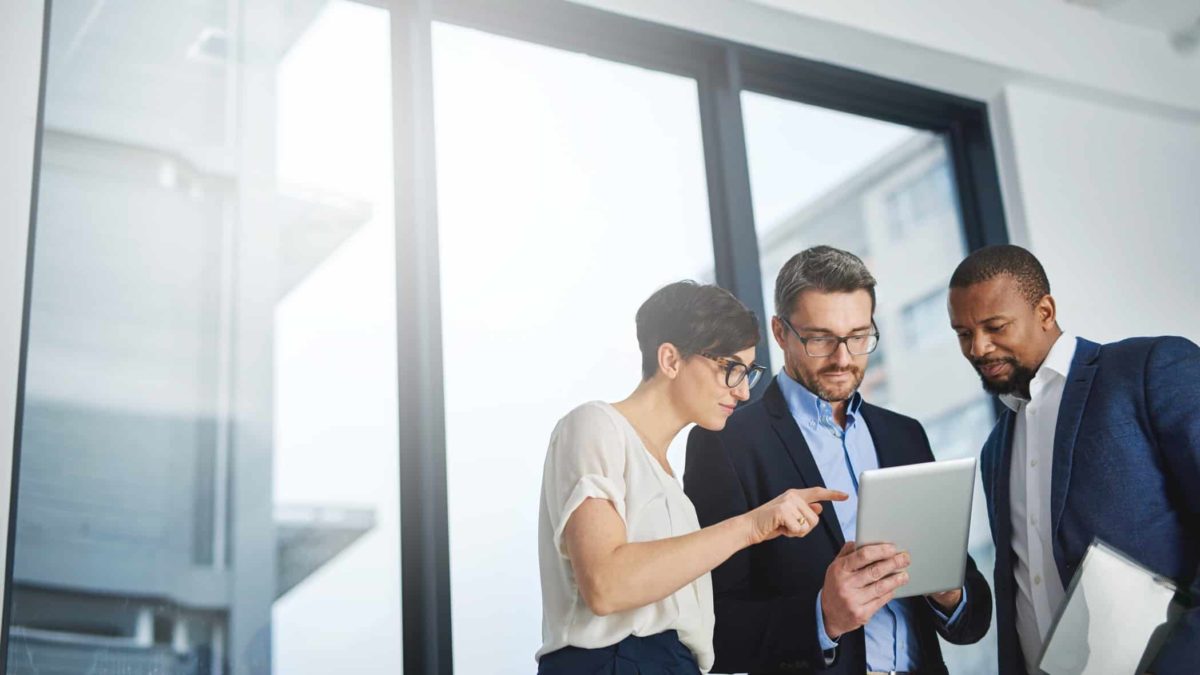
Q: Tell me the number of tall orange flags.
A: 0